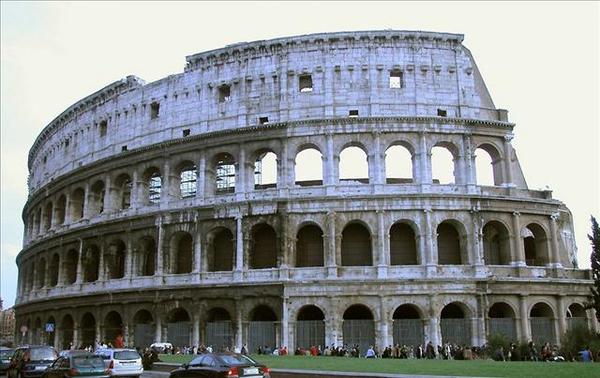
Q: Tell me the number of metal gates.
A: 11